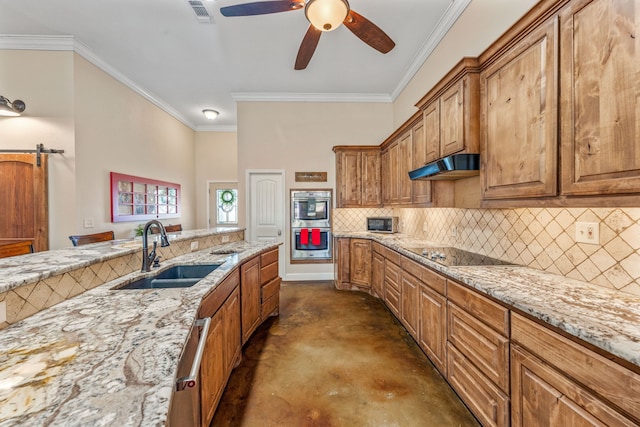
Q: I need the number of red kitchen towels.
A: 2